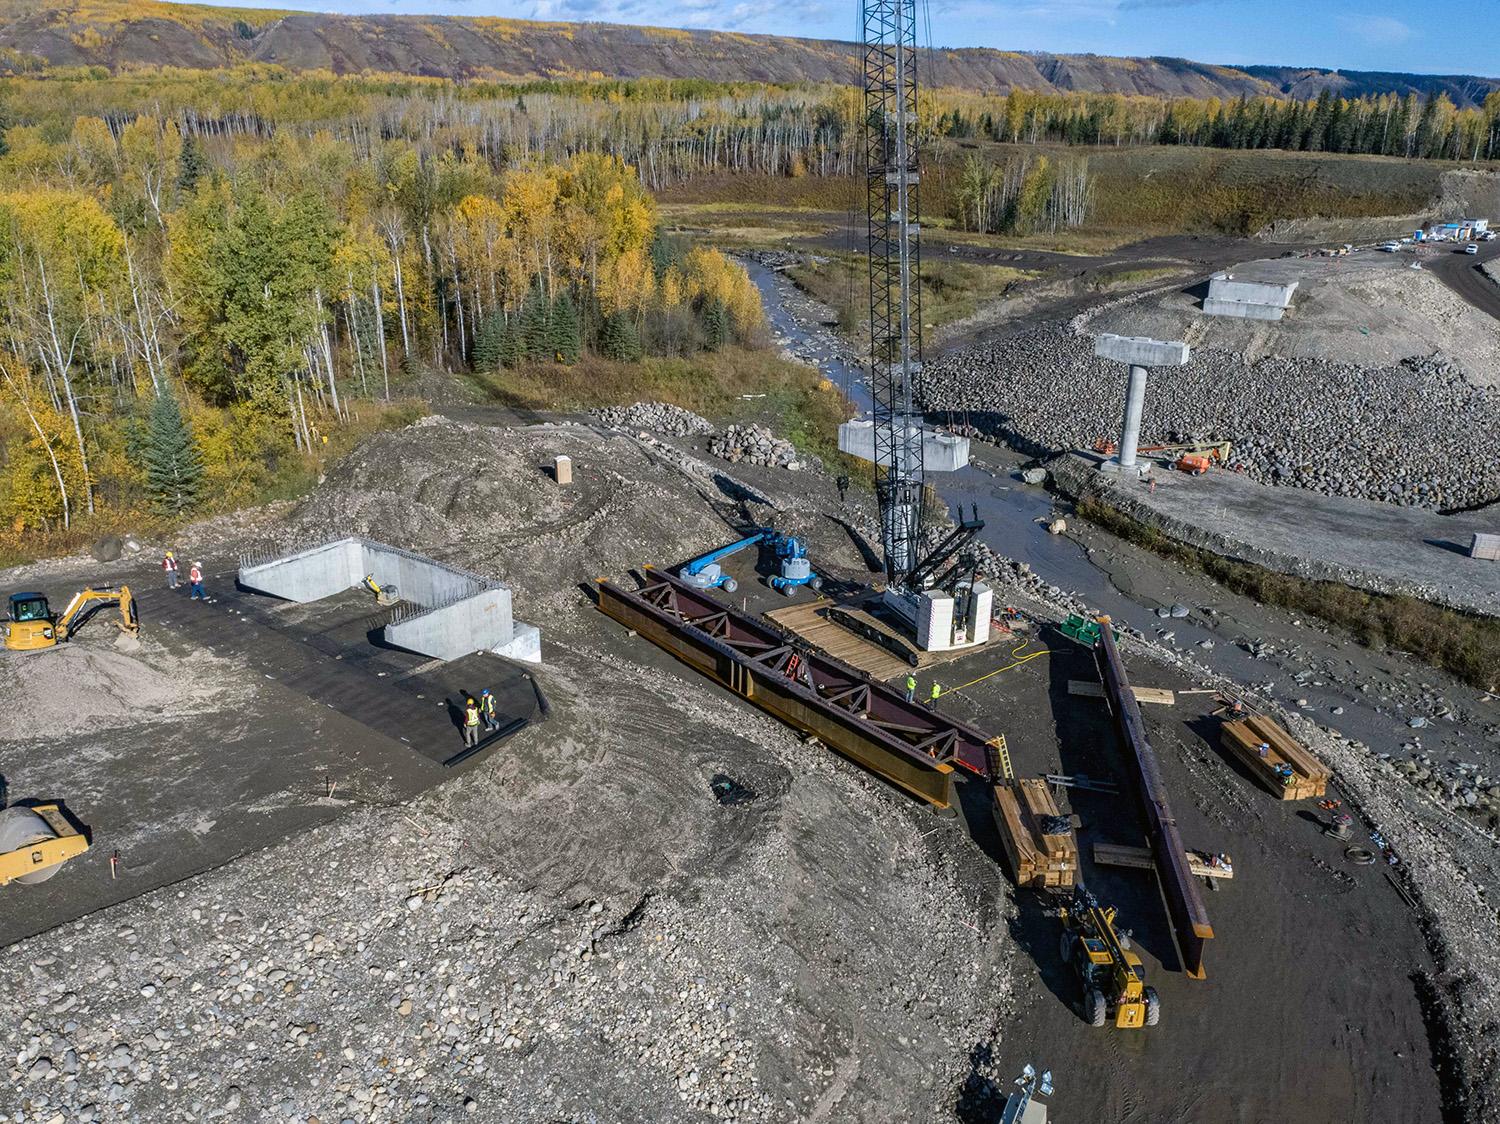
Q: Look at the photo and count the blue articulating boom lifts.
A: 2